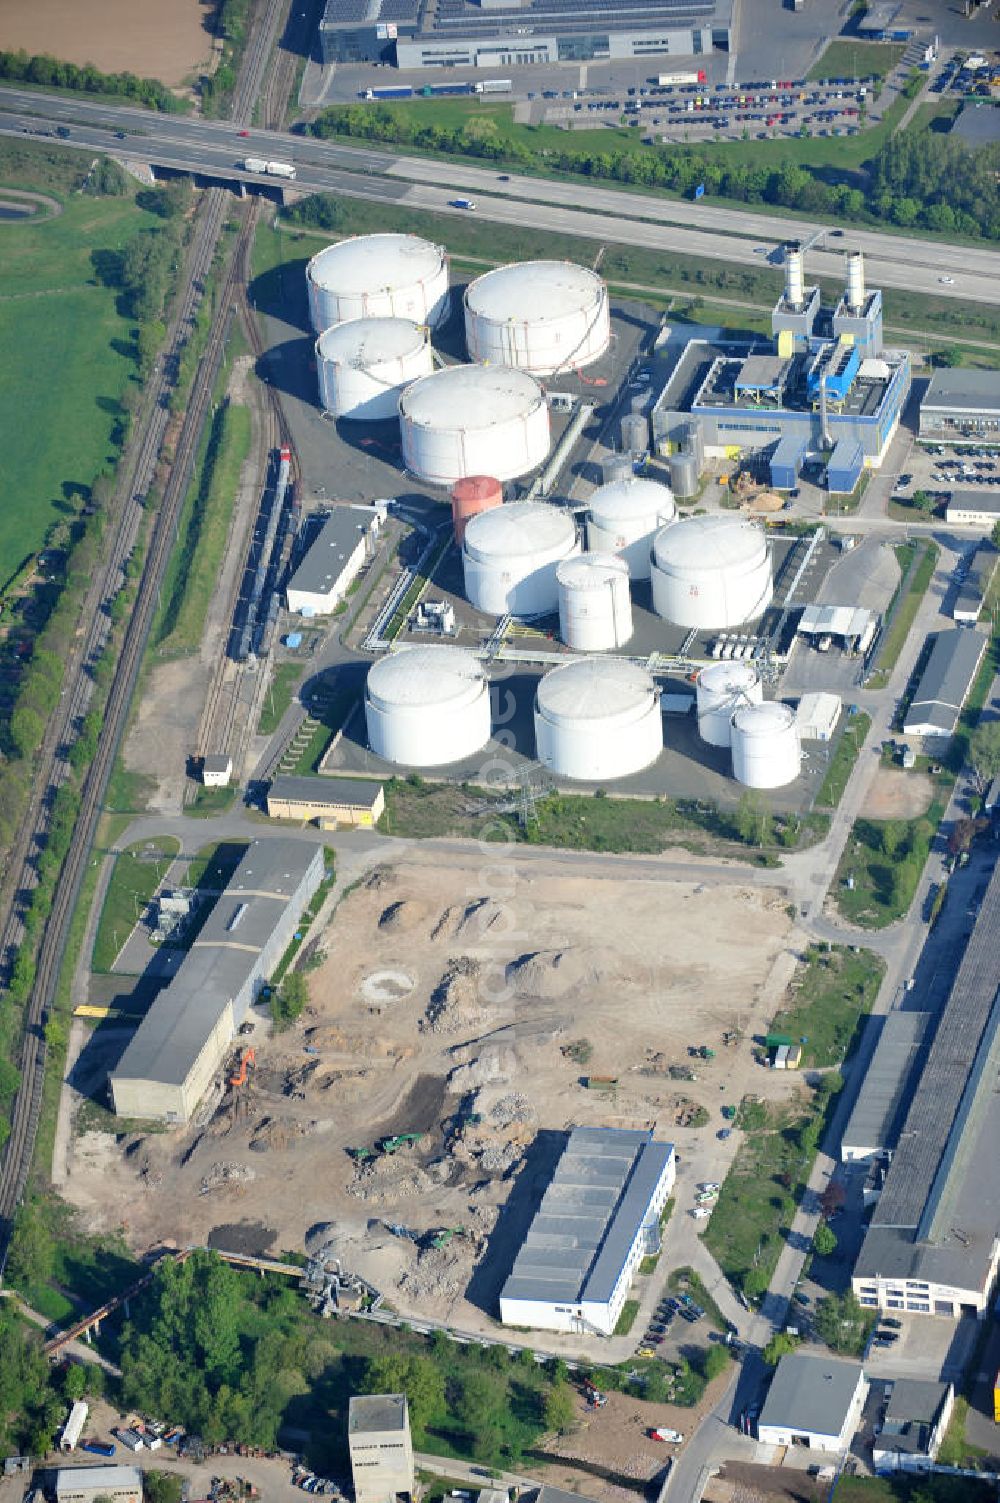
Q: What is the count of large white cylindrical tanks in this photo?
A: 12